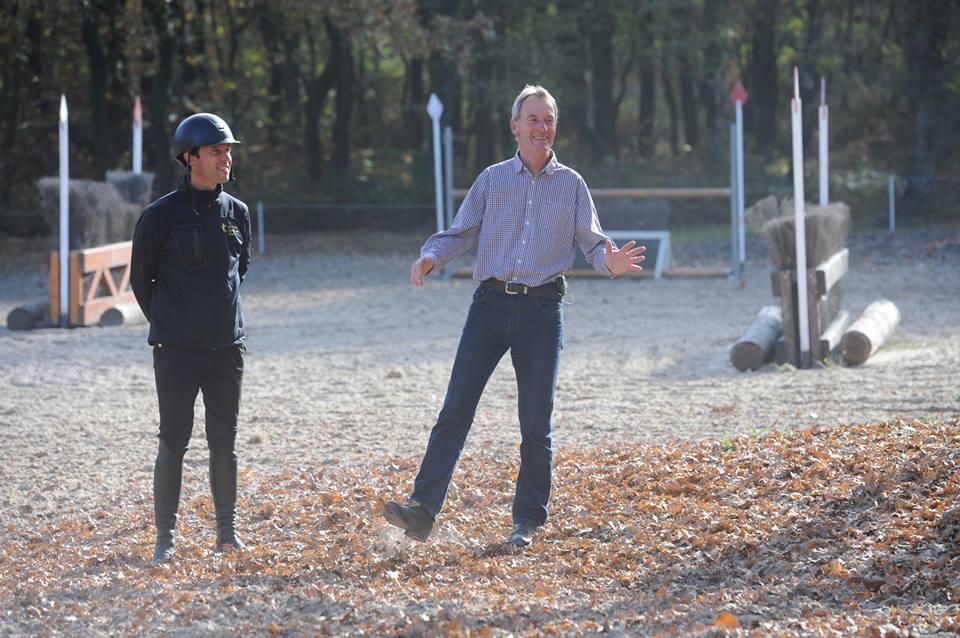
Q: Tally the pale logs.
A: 2